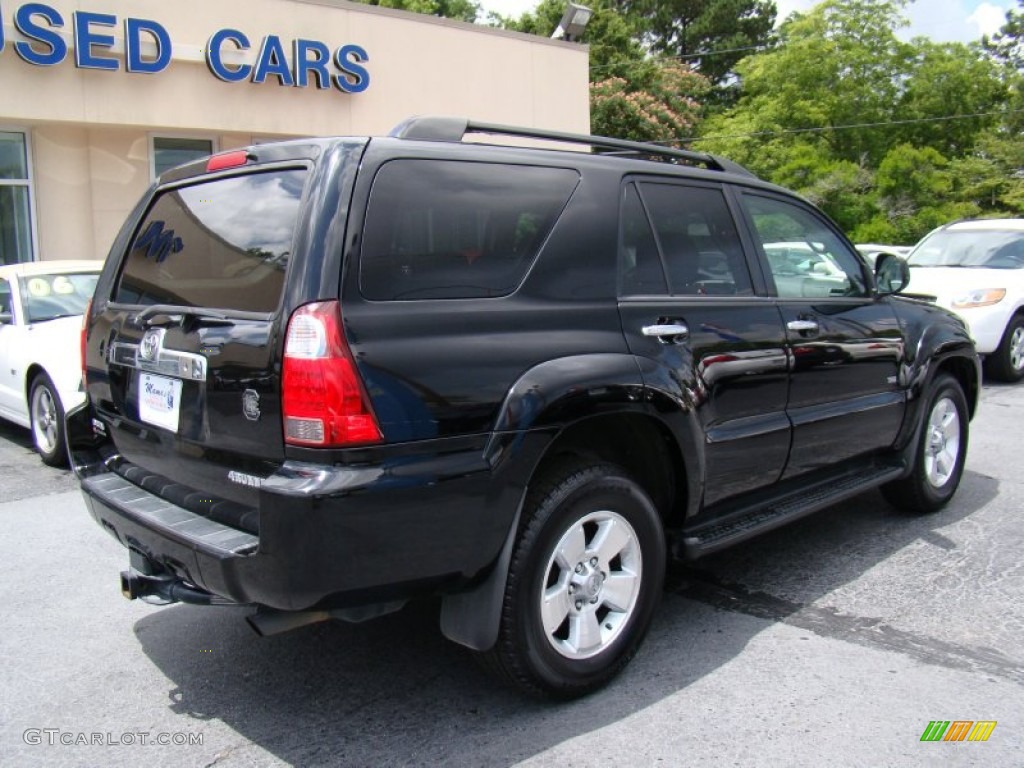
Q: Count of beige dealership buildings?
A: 1